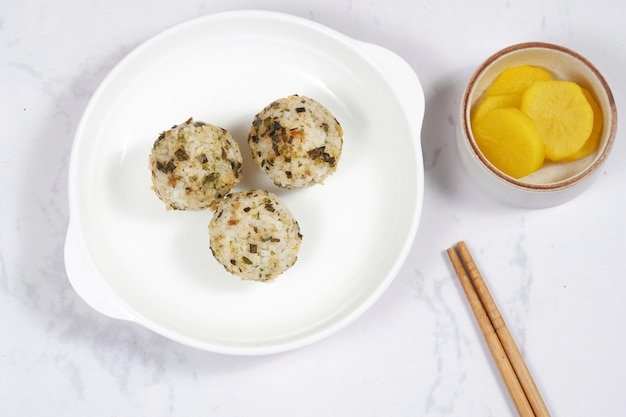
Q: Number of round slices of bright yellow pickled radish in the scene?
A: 5